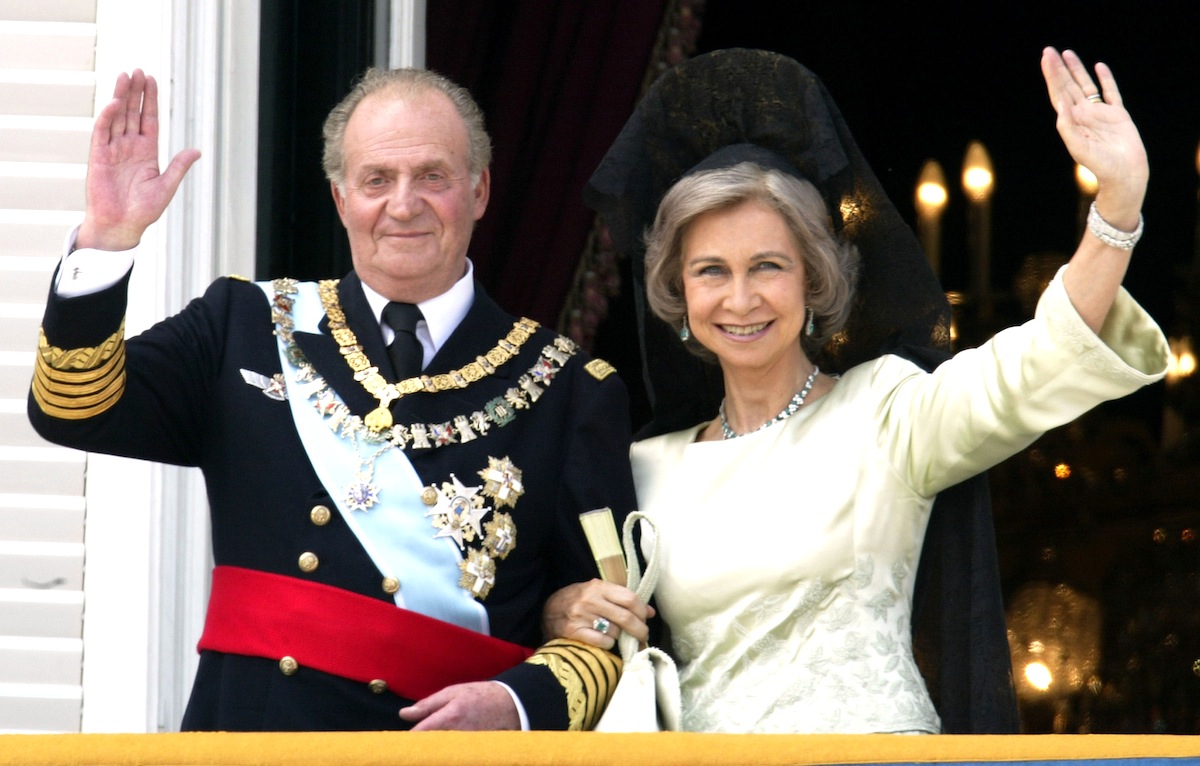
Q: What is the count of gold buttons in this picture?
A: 6